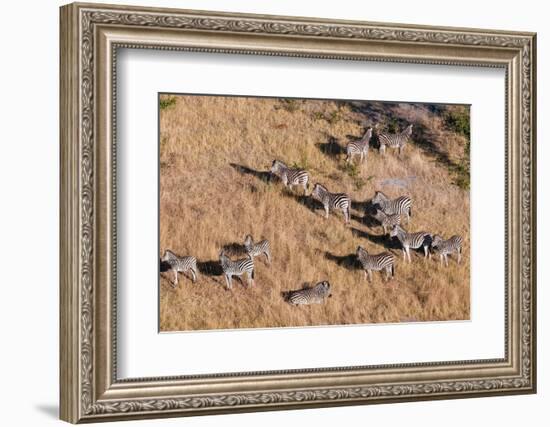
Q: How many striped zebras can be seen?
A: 13